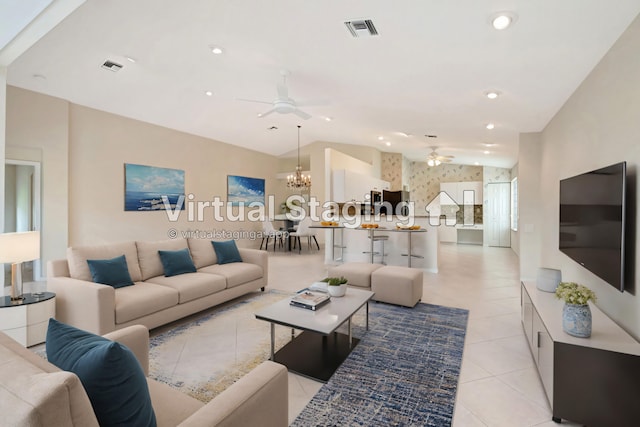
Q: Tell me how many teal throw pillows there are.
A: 4